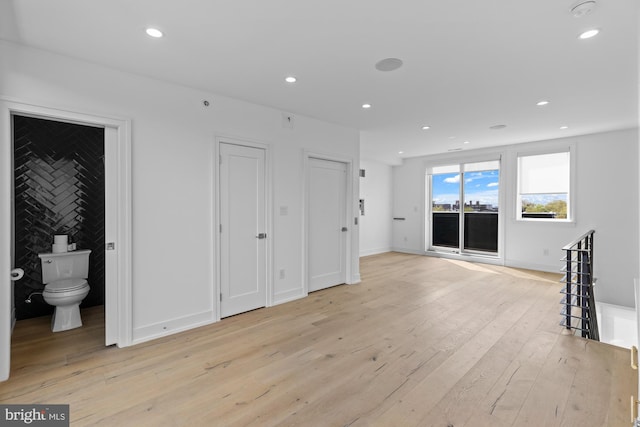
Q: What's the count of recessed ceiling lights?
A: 9